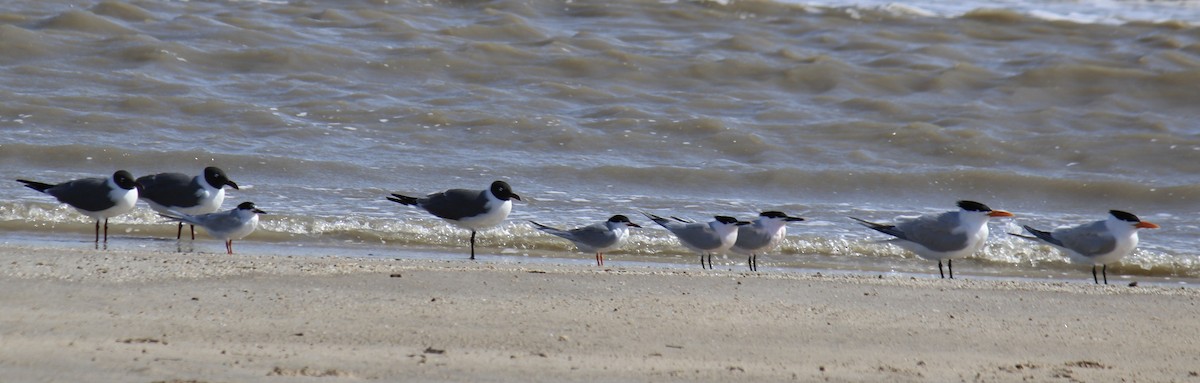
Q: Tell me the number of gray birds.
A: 6